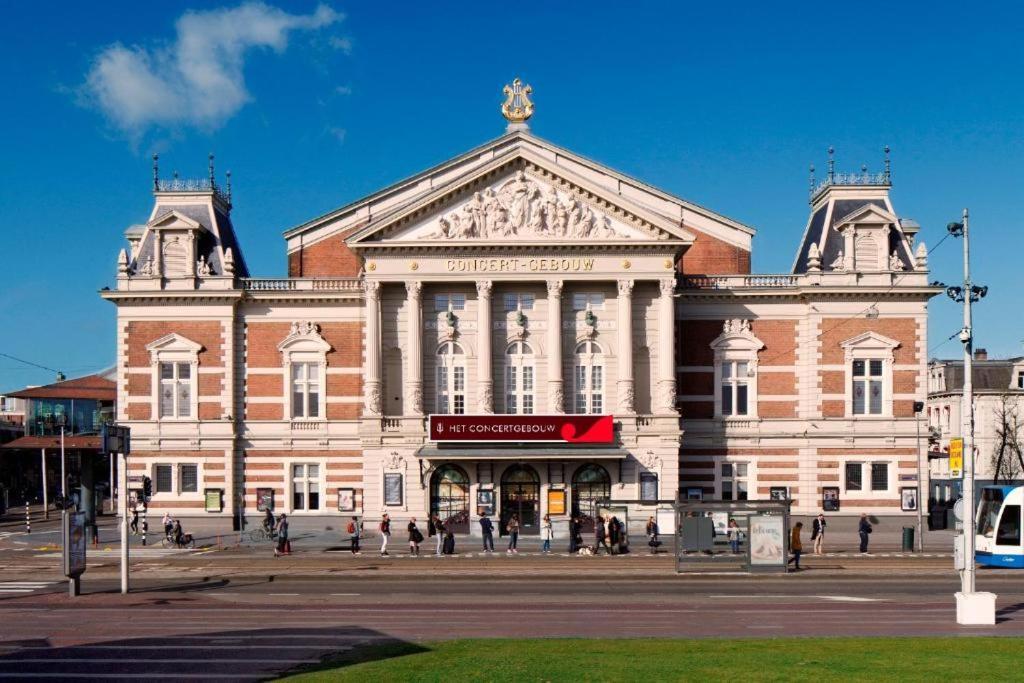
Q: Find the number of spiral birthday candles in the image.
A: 0